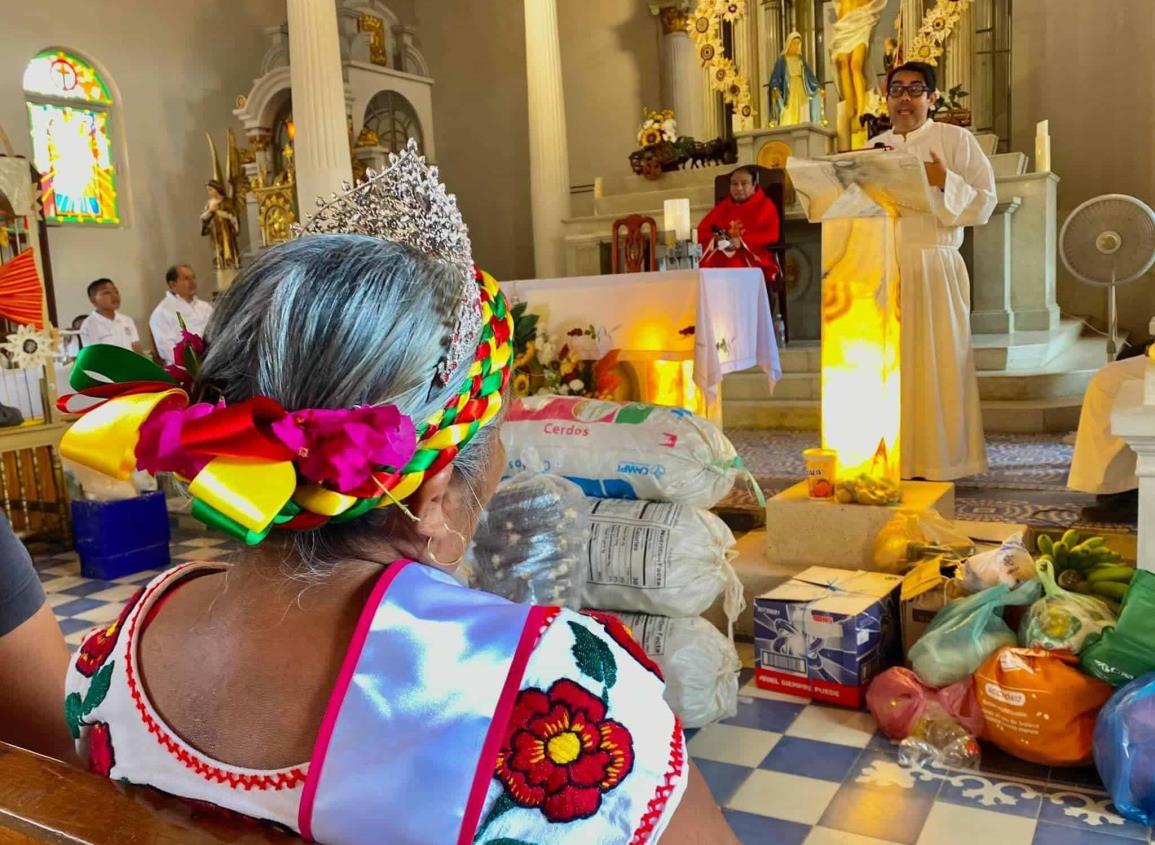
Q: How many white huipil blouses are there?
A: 1